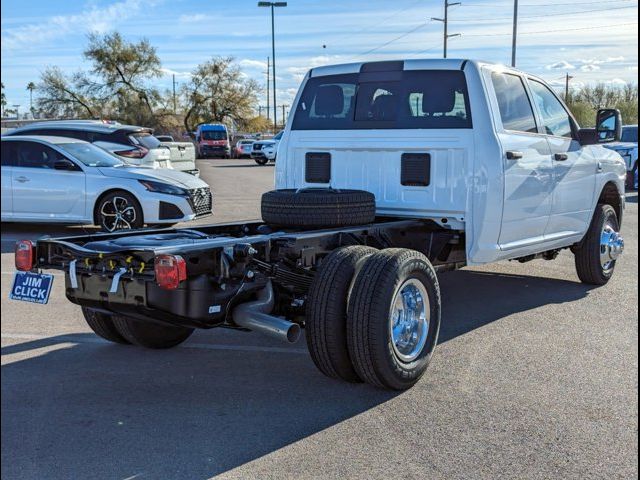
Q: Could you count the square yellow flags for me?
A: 0